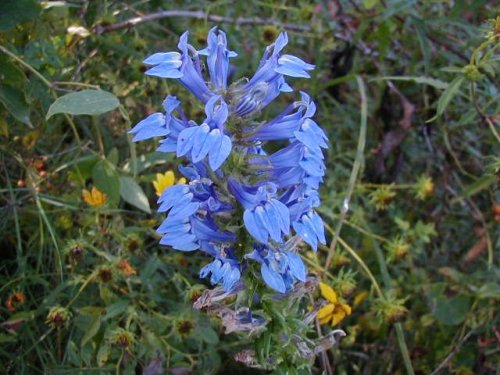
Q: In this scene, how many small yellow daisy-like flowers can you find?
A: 3